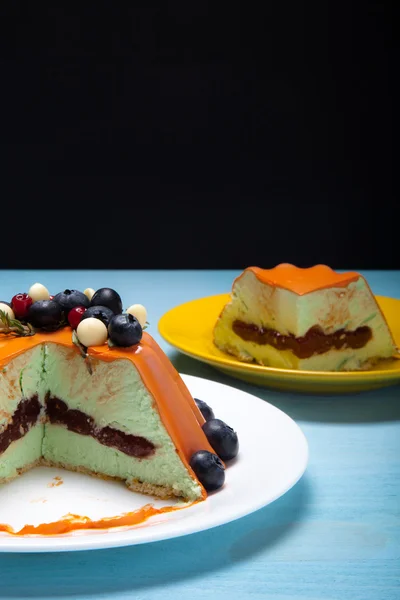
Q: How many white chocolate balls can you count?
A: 5